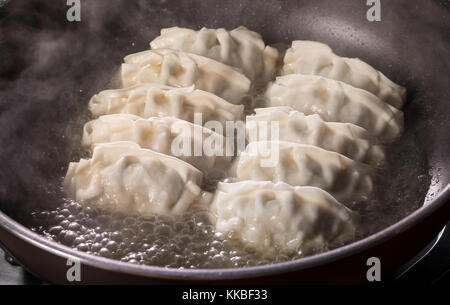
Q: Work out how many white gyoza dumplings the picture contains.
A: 10